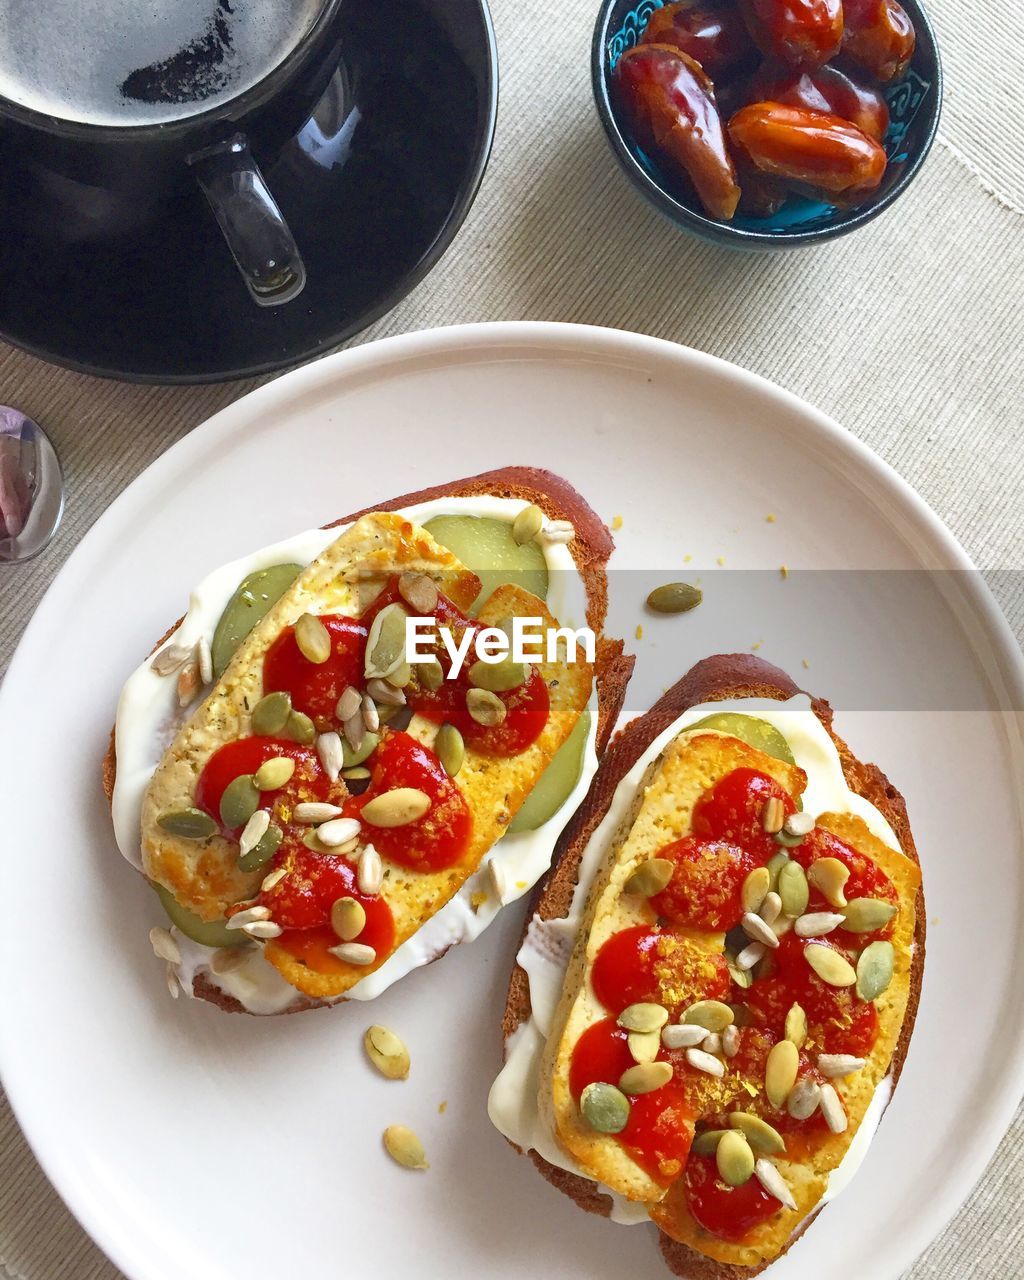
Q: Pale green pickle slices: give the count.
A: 5